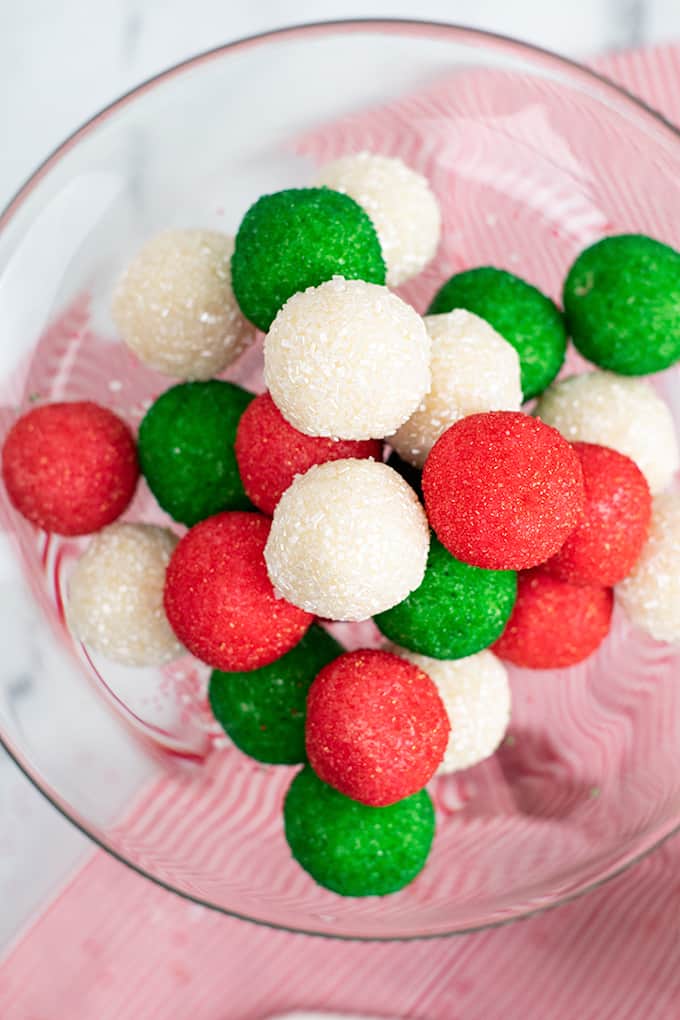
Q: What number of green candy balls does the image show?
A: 7